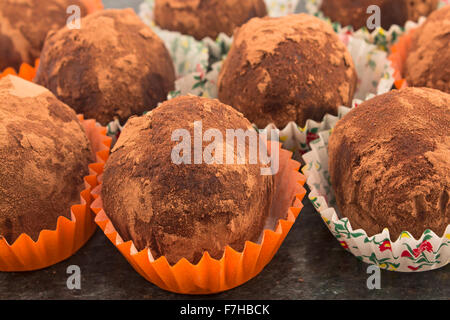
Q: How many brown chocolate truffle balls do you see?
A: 9